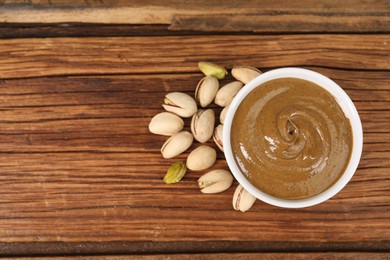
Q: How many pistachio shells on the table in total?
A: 12